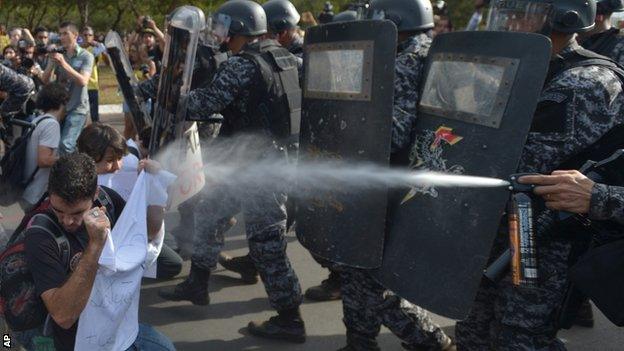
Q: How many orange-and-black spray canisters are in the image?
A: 1